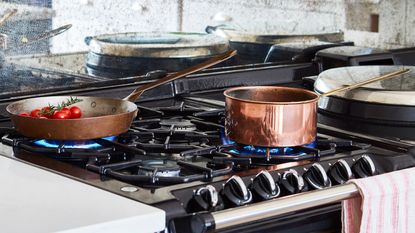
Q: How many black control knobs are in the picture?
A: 7